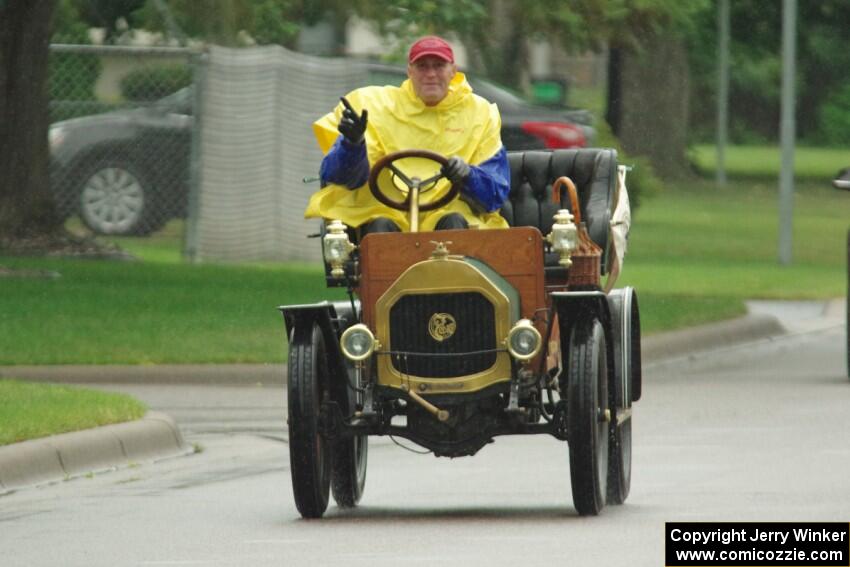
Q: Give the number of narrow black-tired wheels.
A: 4